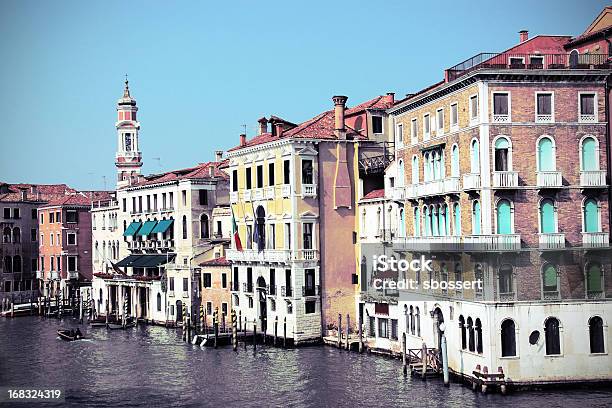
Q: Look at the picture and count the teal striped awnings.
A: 3